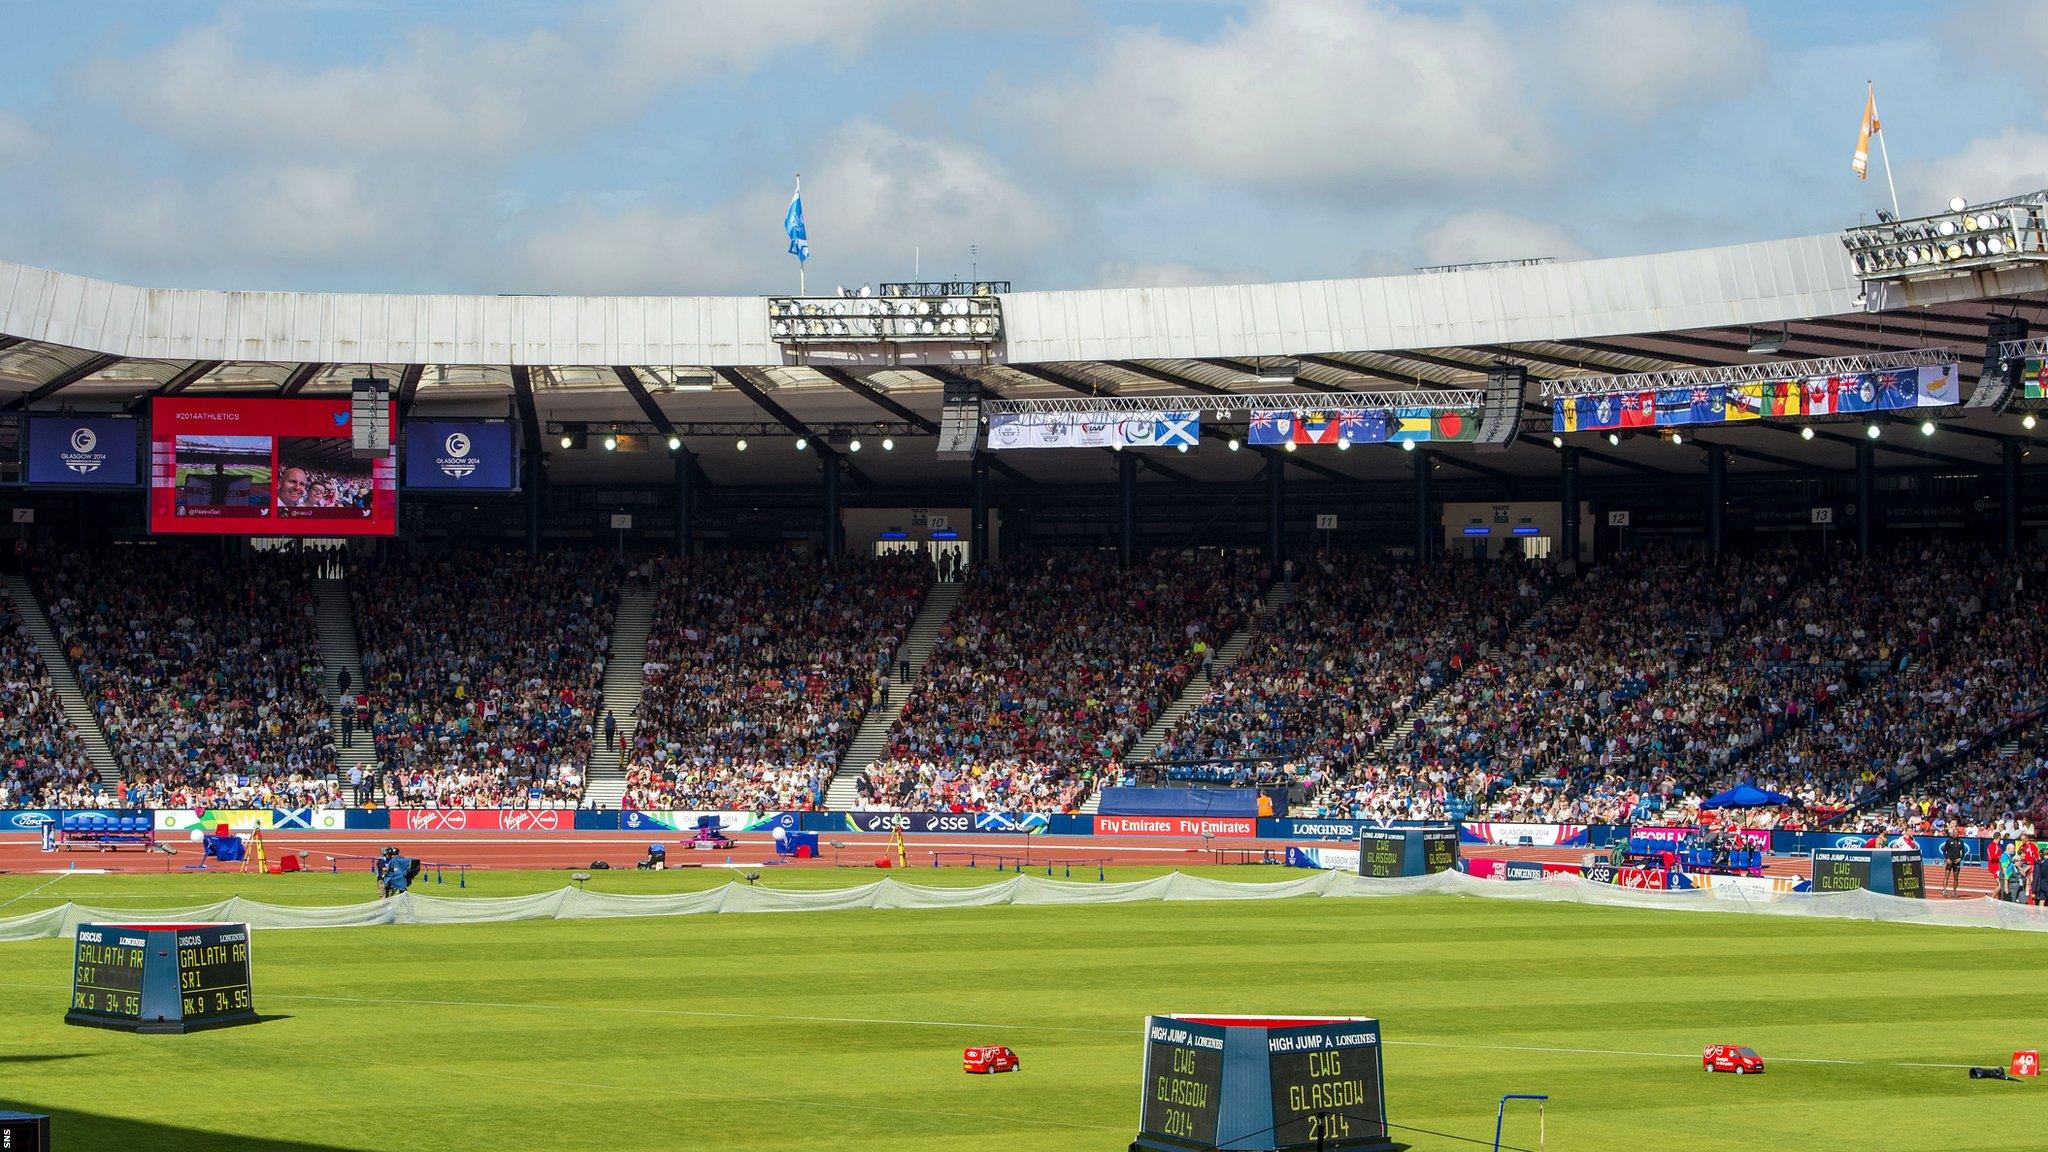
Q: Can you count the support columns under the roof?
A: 11